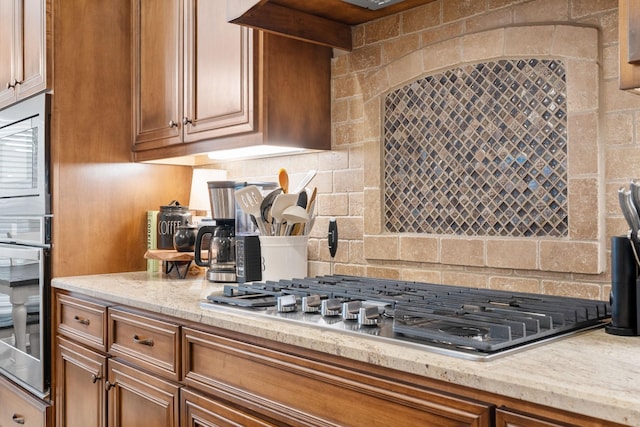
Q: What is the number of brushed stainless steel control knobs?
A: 5